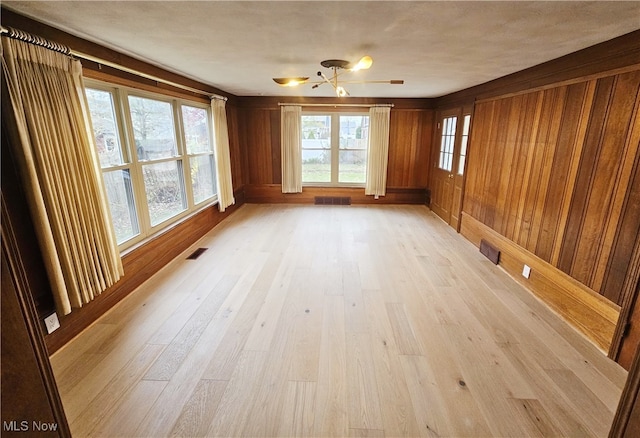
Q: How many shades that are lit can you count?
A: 3